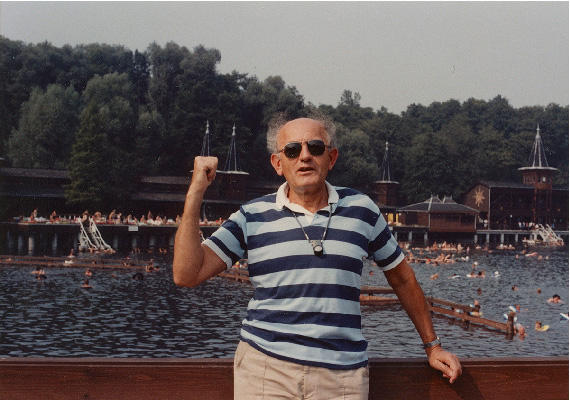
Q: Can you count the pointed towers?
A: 4